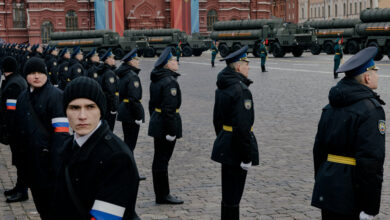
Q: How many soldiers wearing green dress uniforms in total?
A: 4